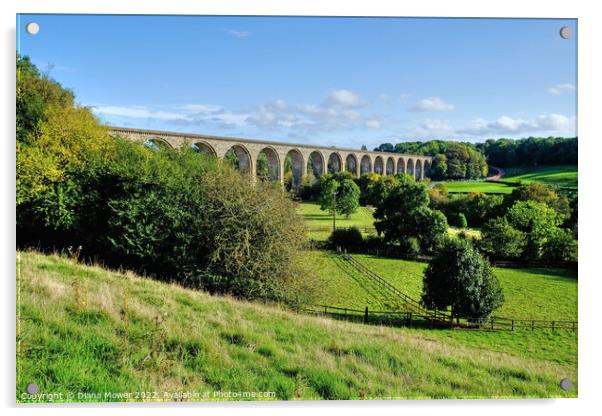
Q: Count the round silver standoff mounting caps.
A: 4